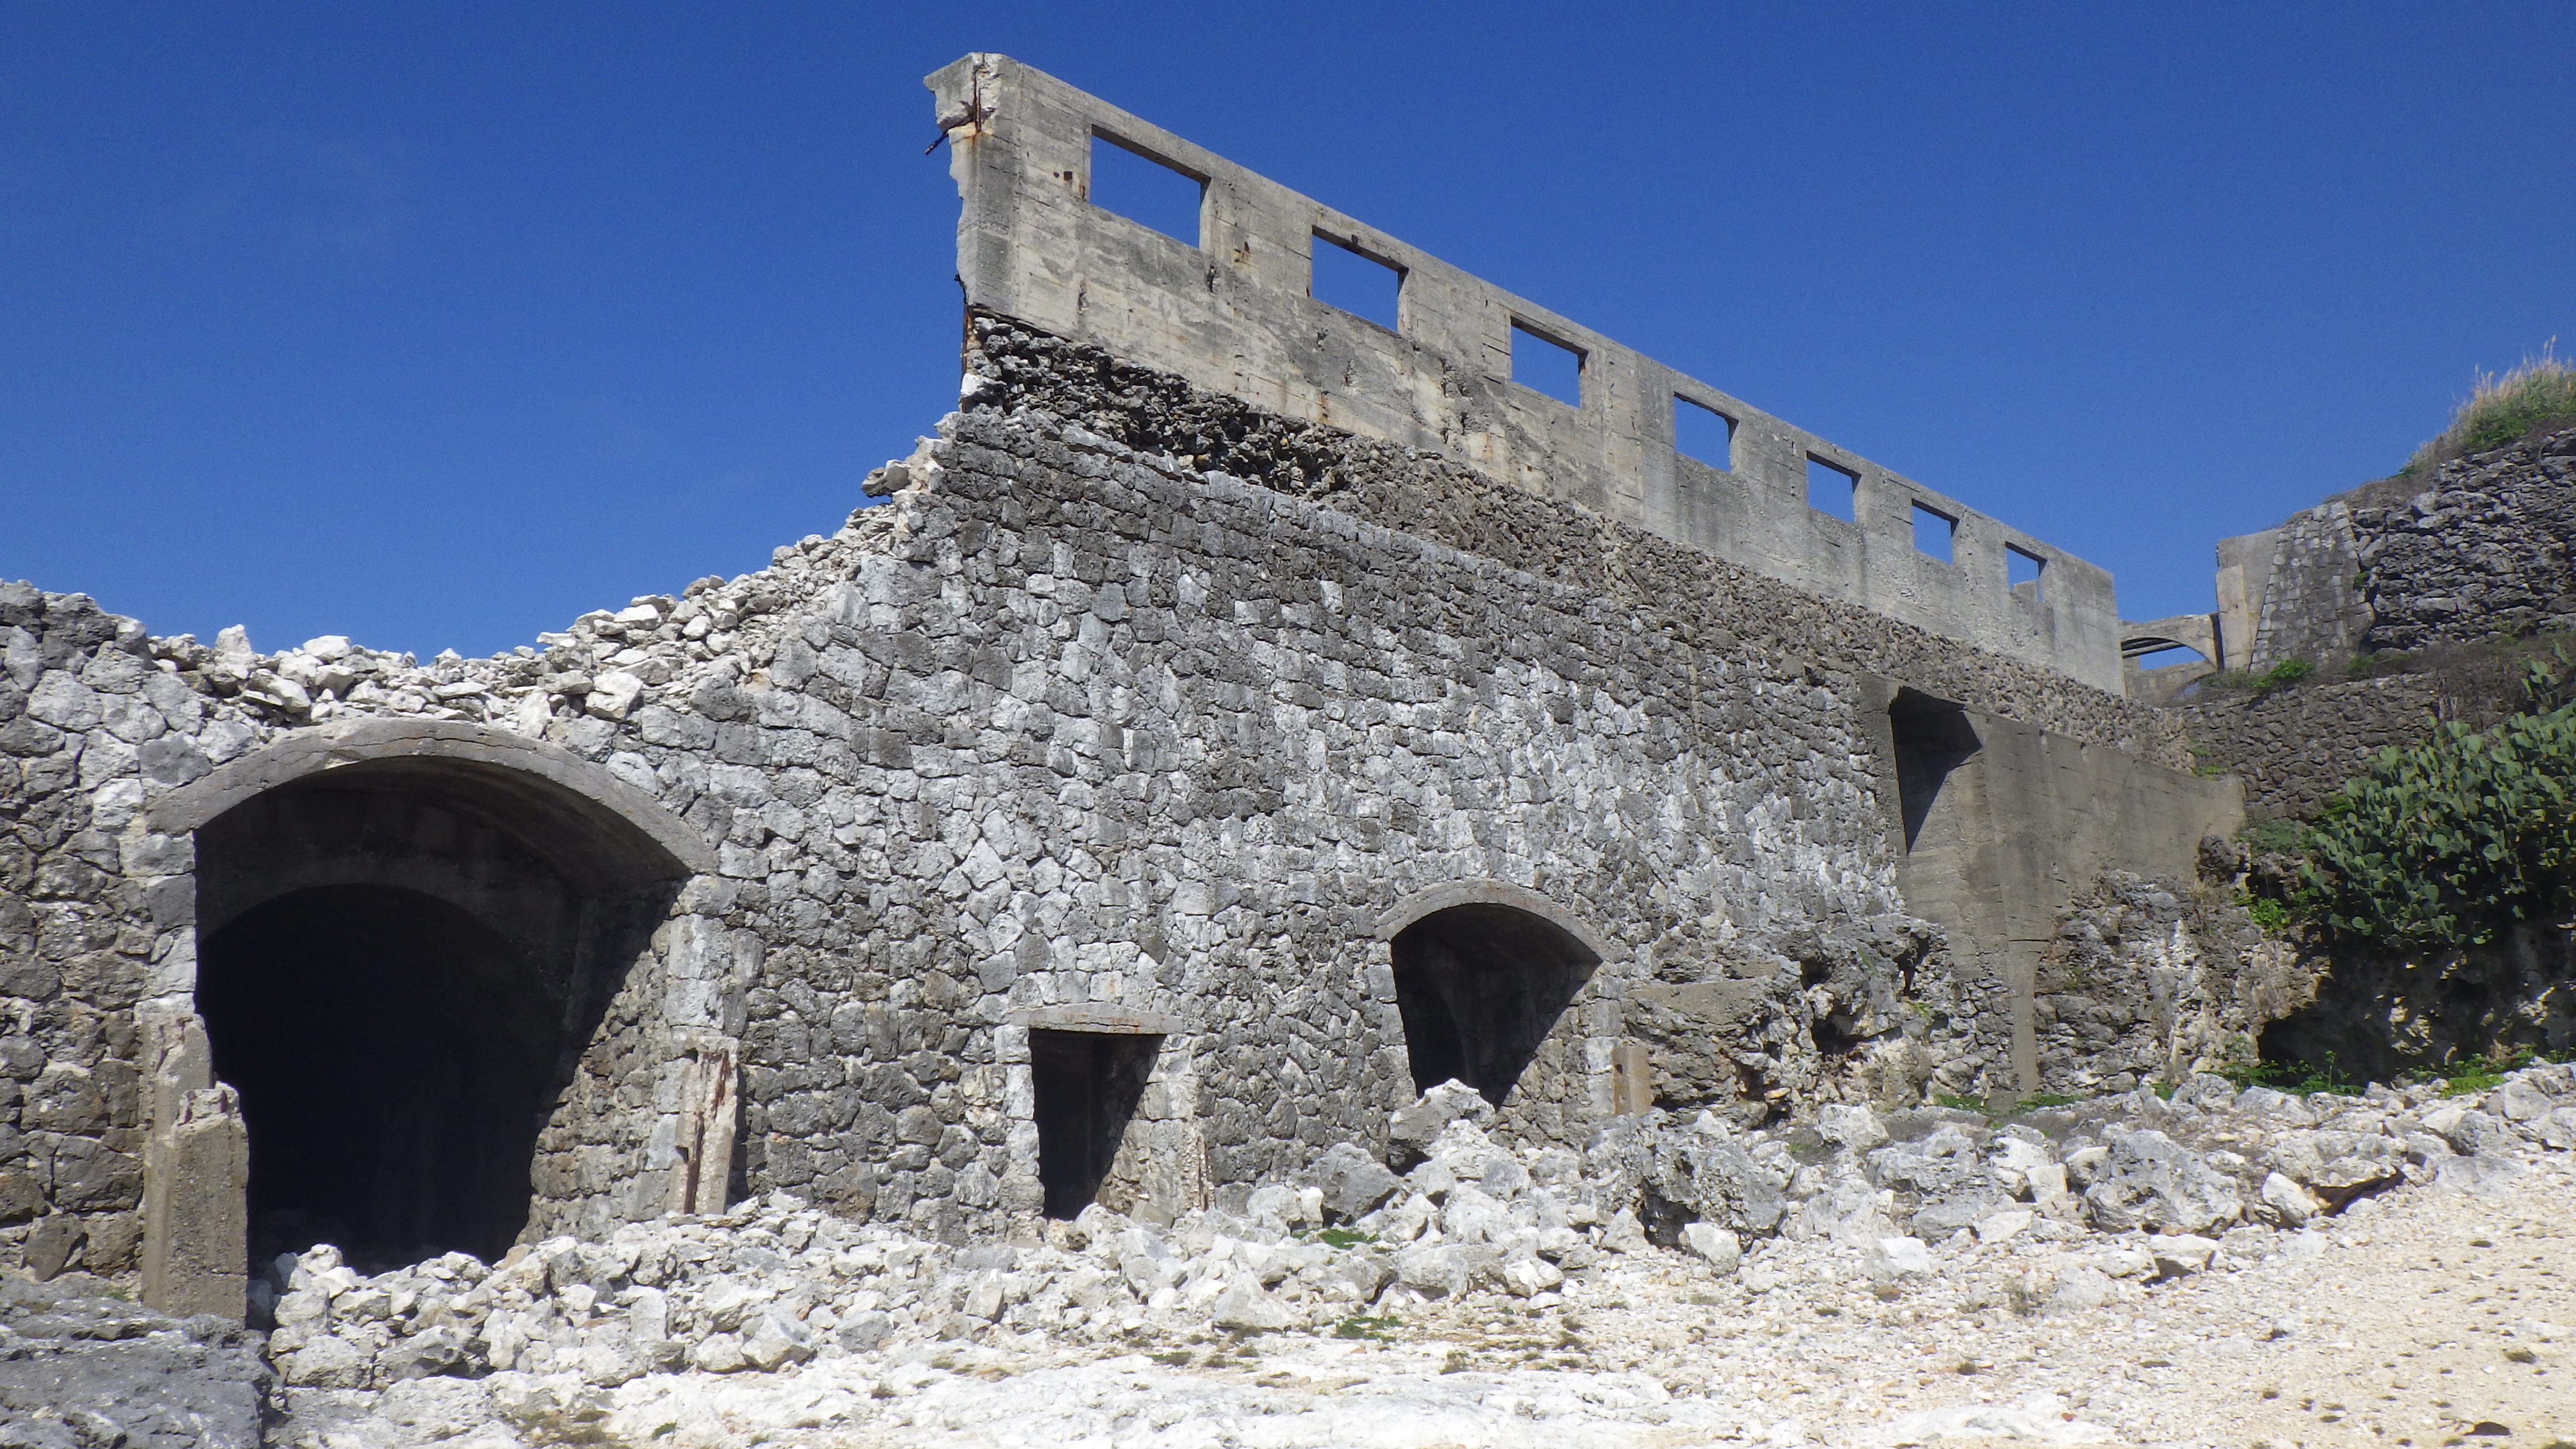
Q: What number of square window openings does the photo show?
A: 7